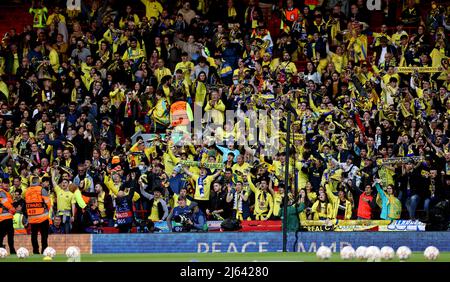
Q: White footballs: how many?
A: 11